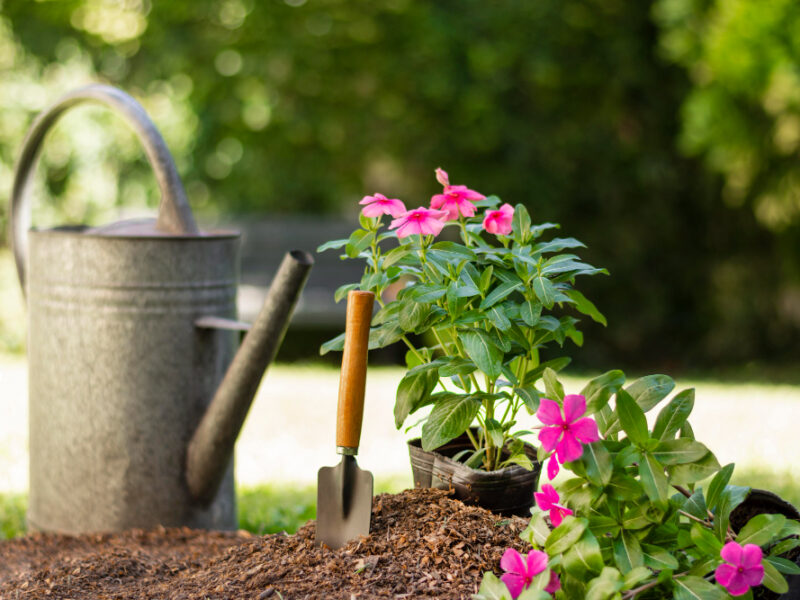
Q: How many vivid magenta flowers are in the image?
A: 4